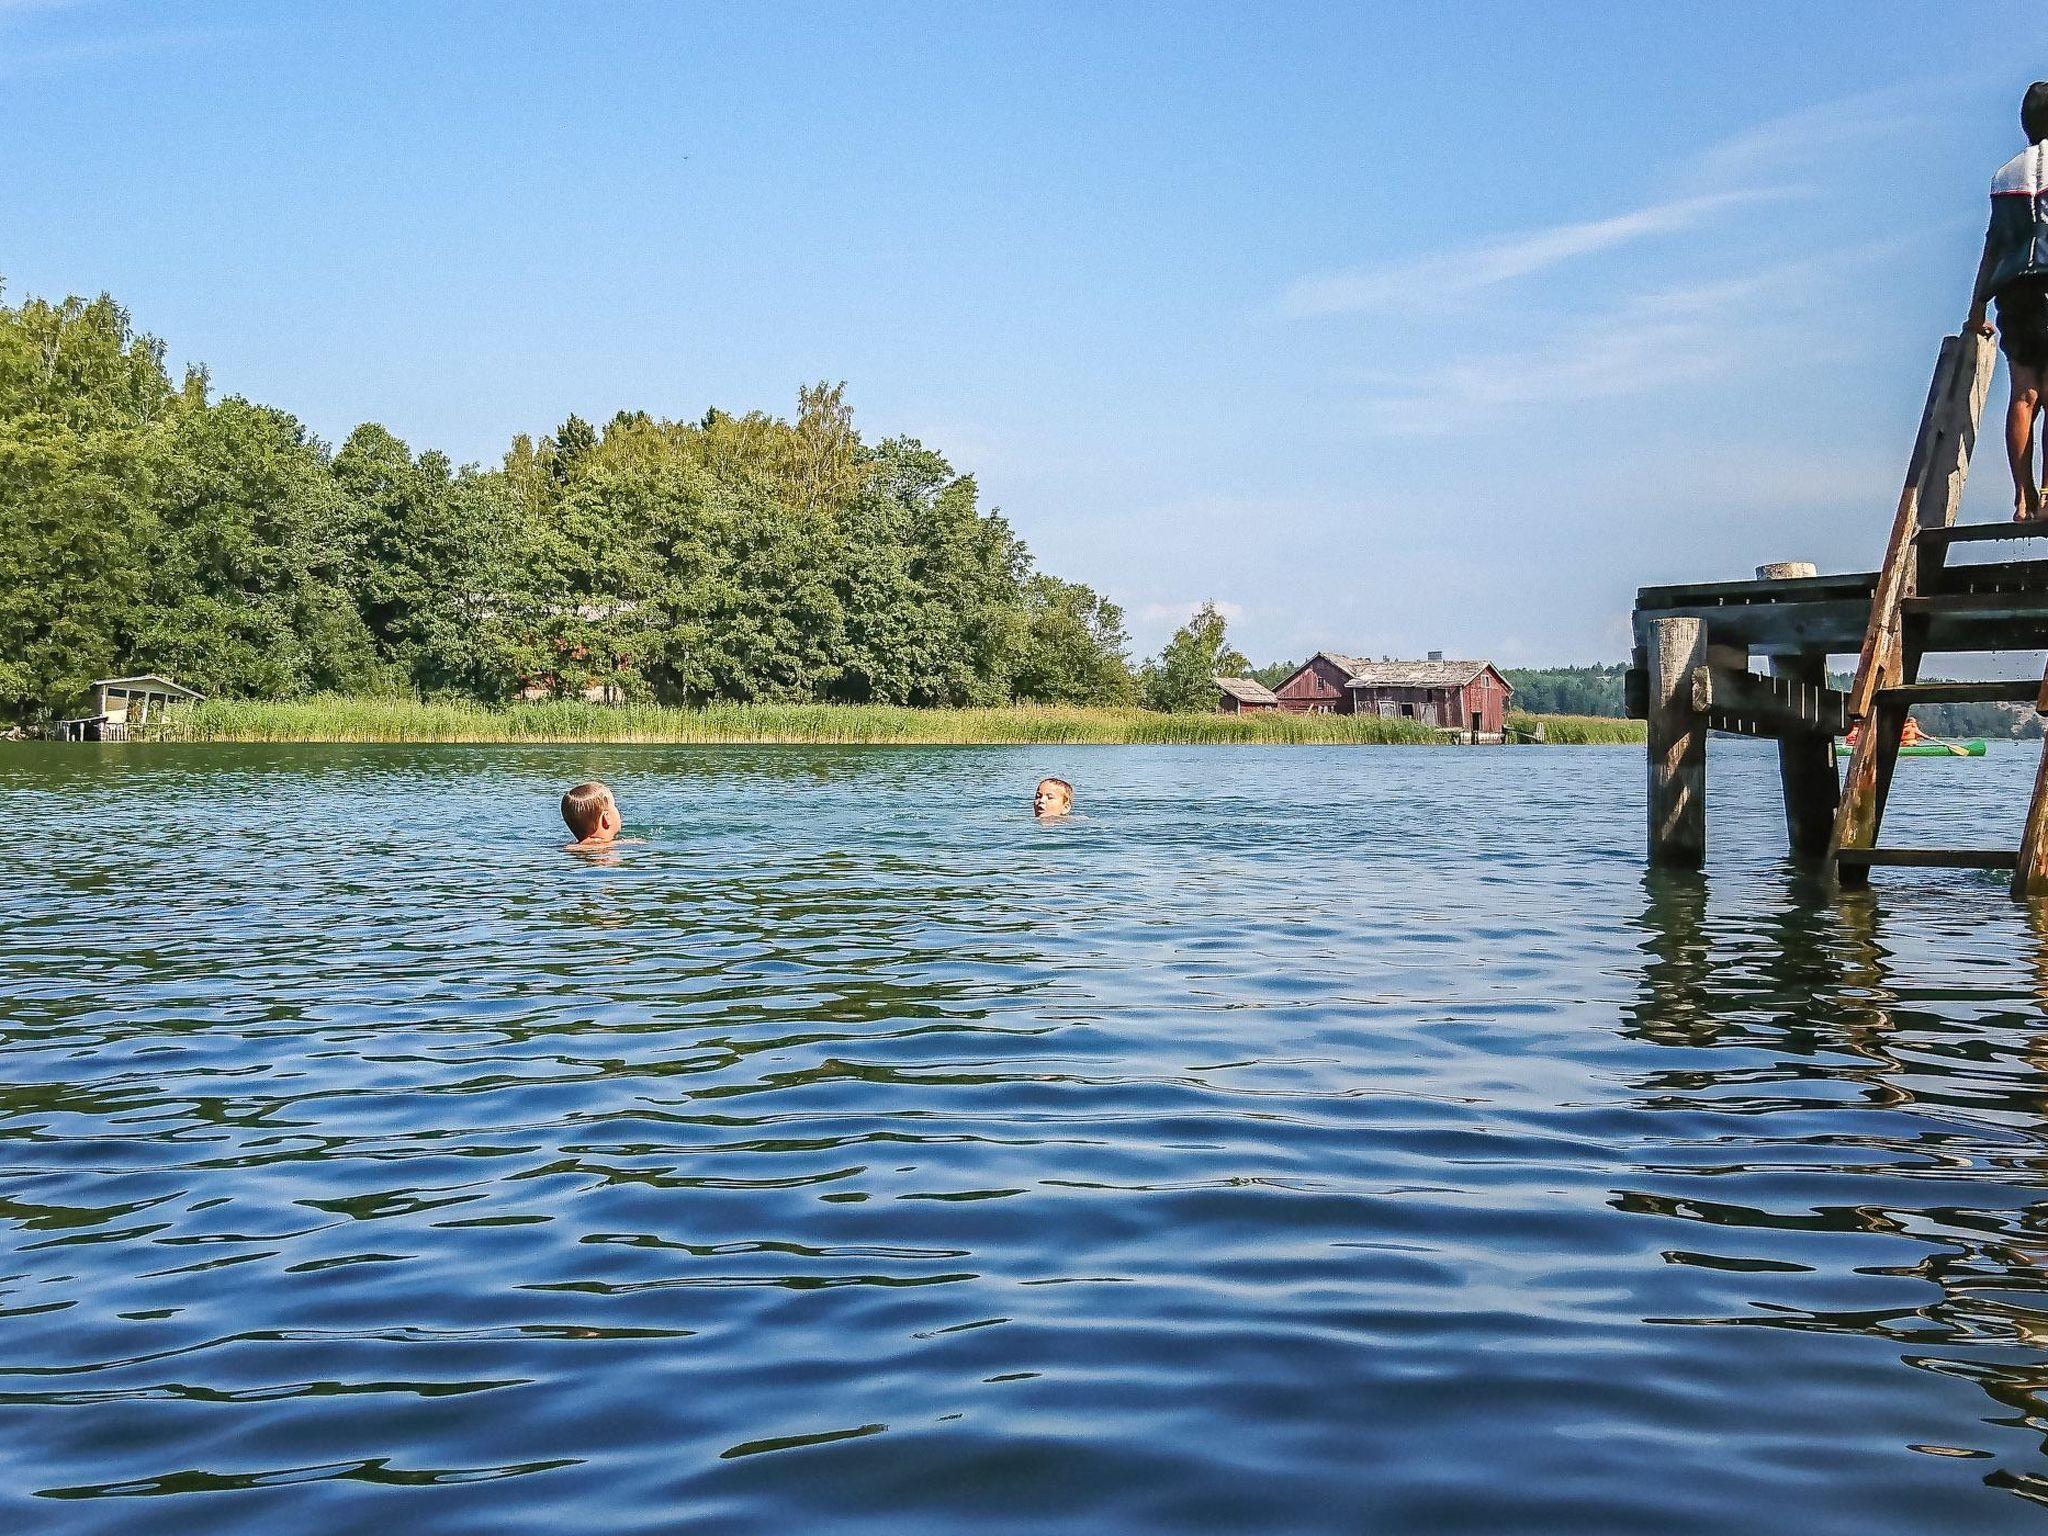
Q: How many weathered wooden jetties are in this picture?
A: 1